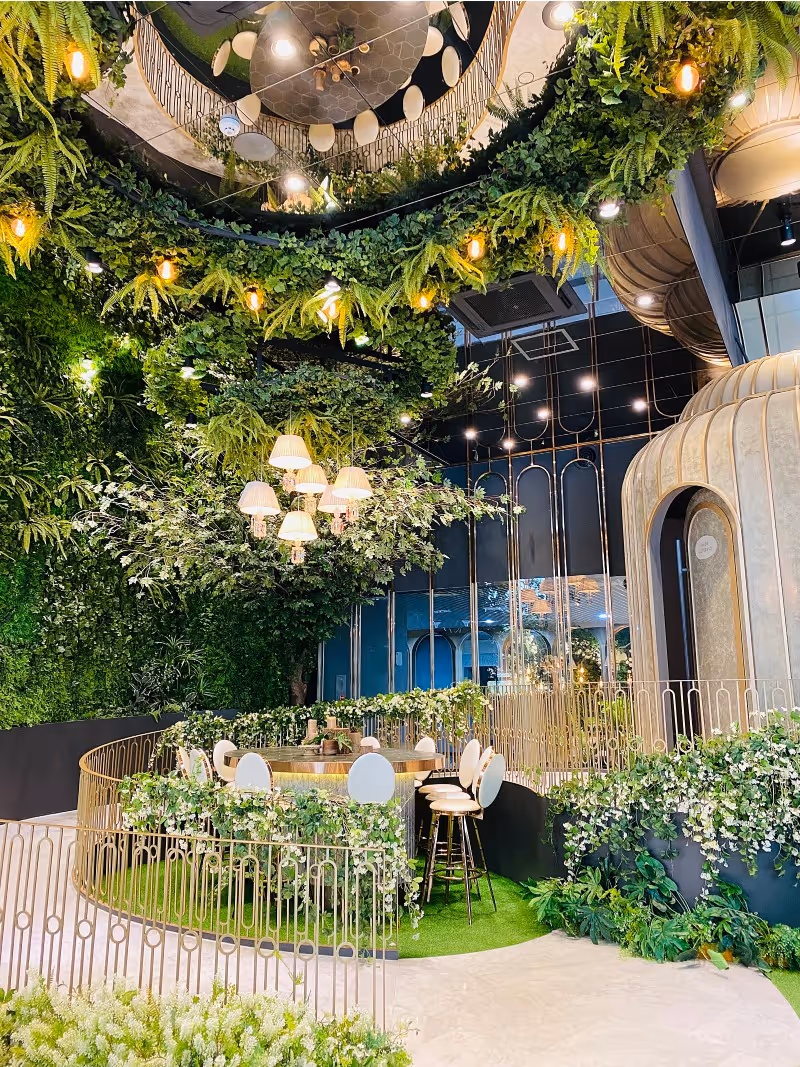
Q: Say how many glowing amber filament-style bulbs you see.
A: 9